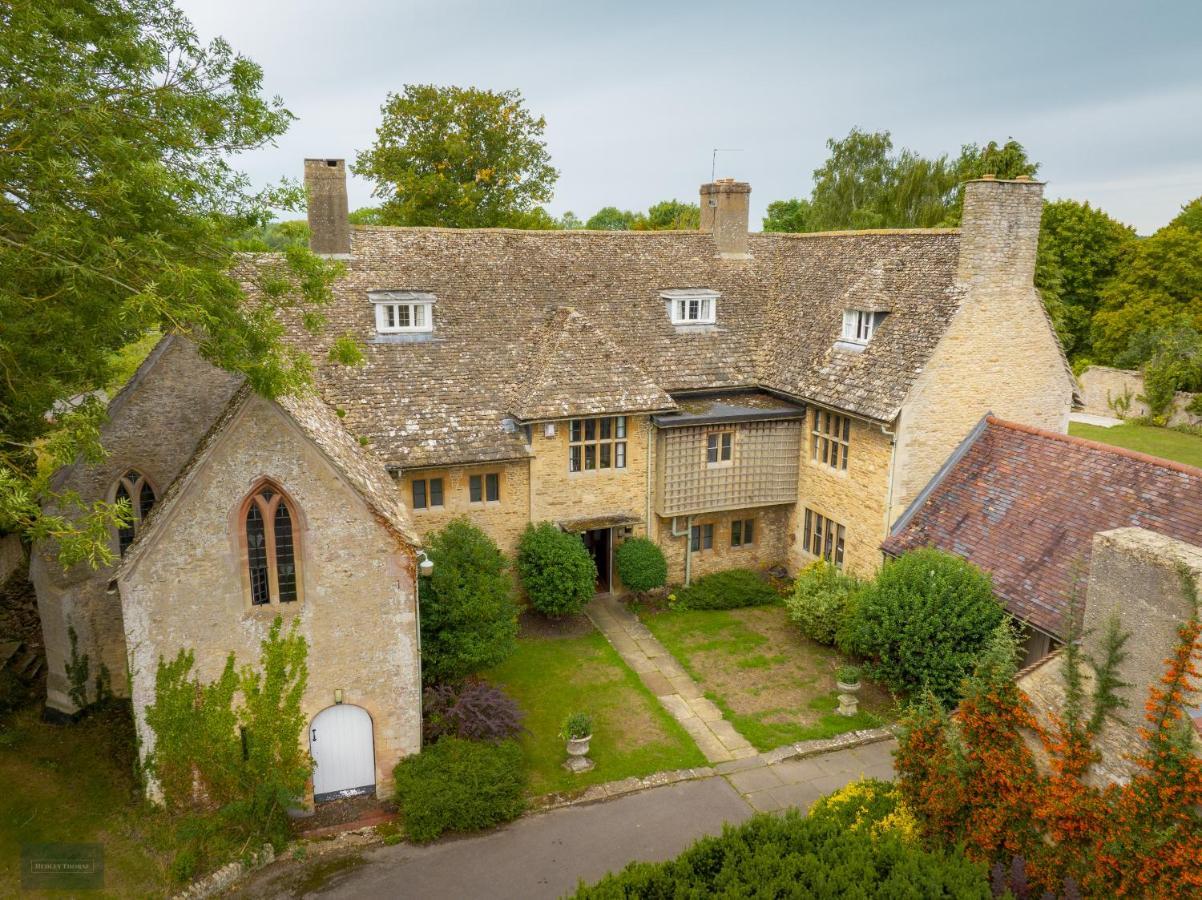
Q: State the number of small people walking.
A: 0